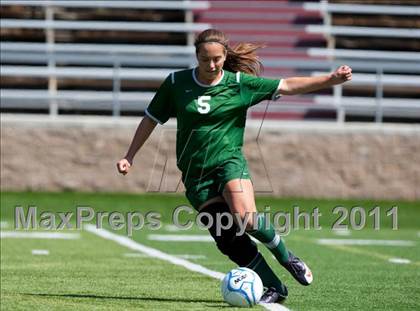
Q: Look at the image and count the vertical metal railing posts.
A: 5